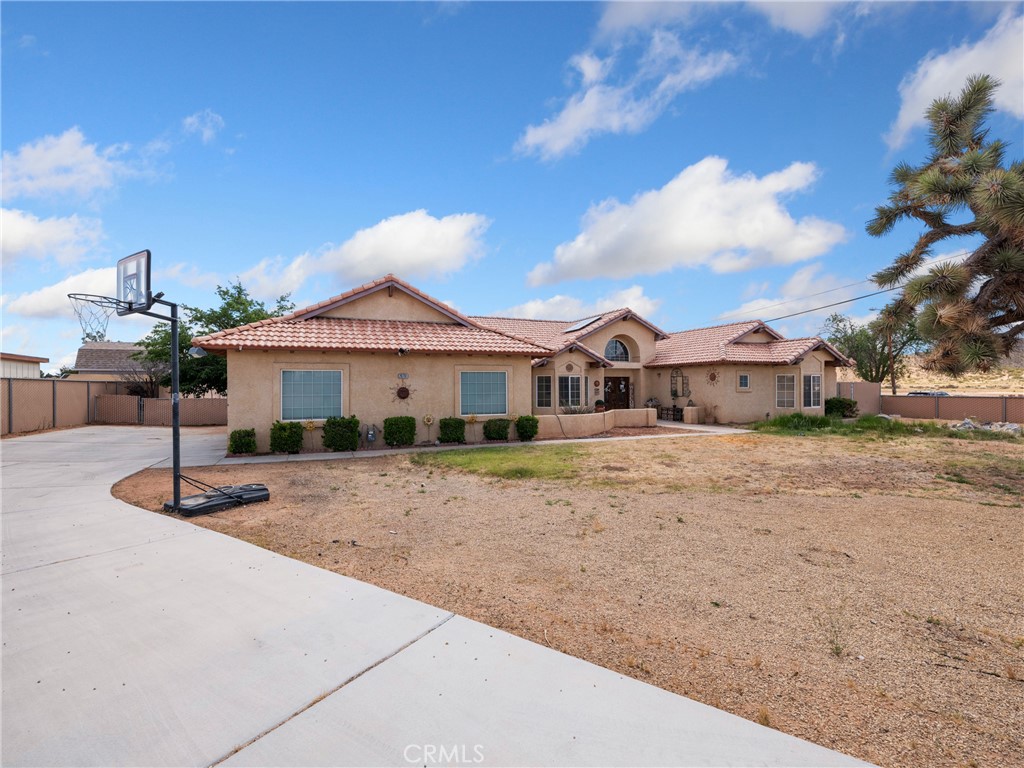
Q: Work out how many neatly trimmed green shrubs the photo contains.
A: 7